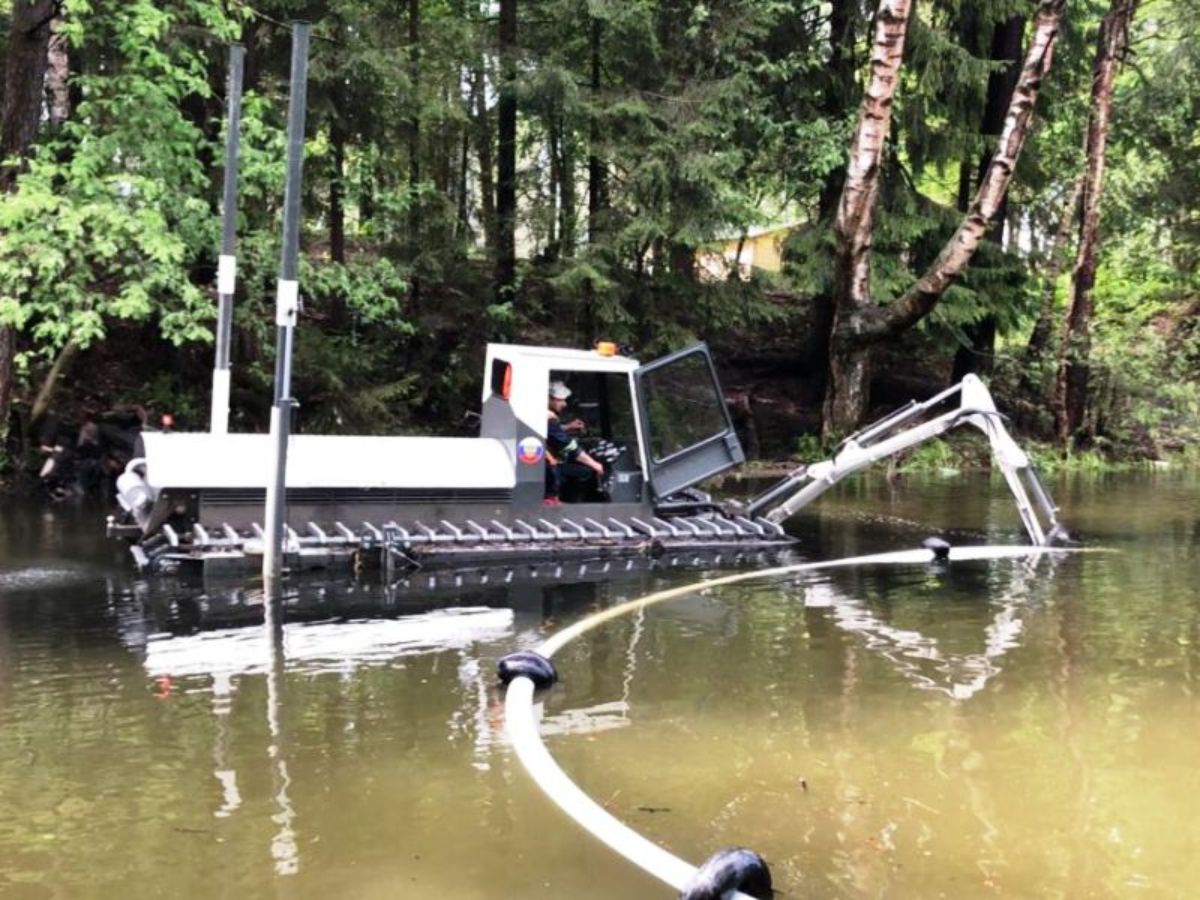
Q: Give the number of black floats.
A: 3